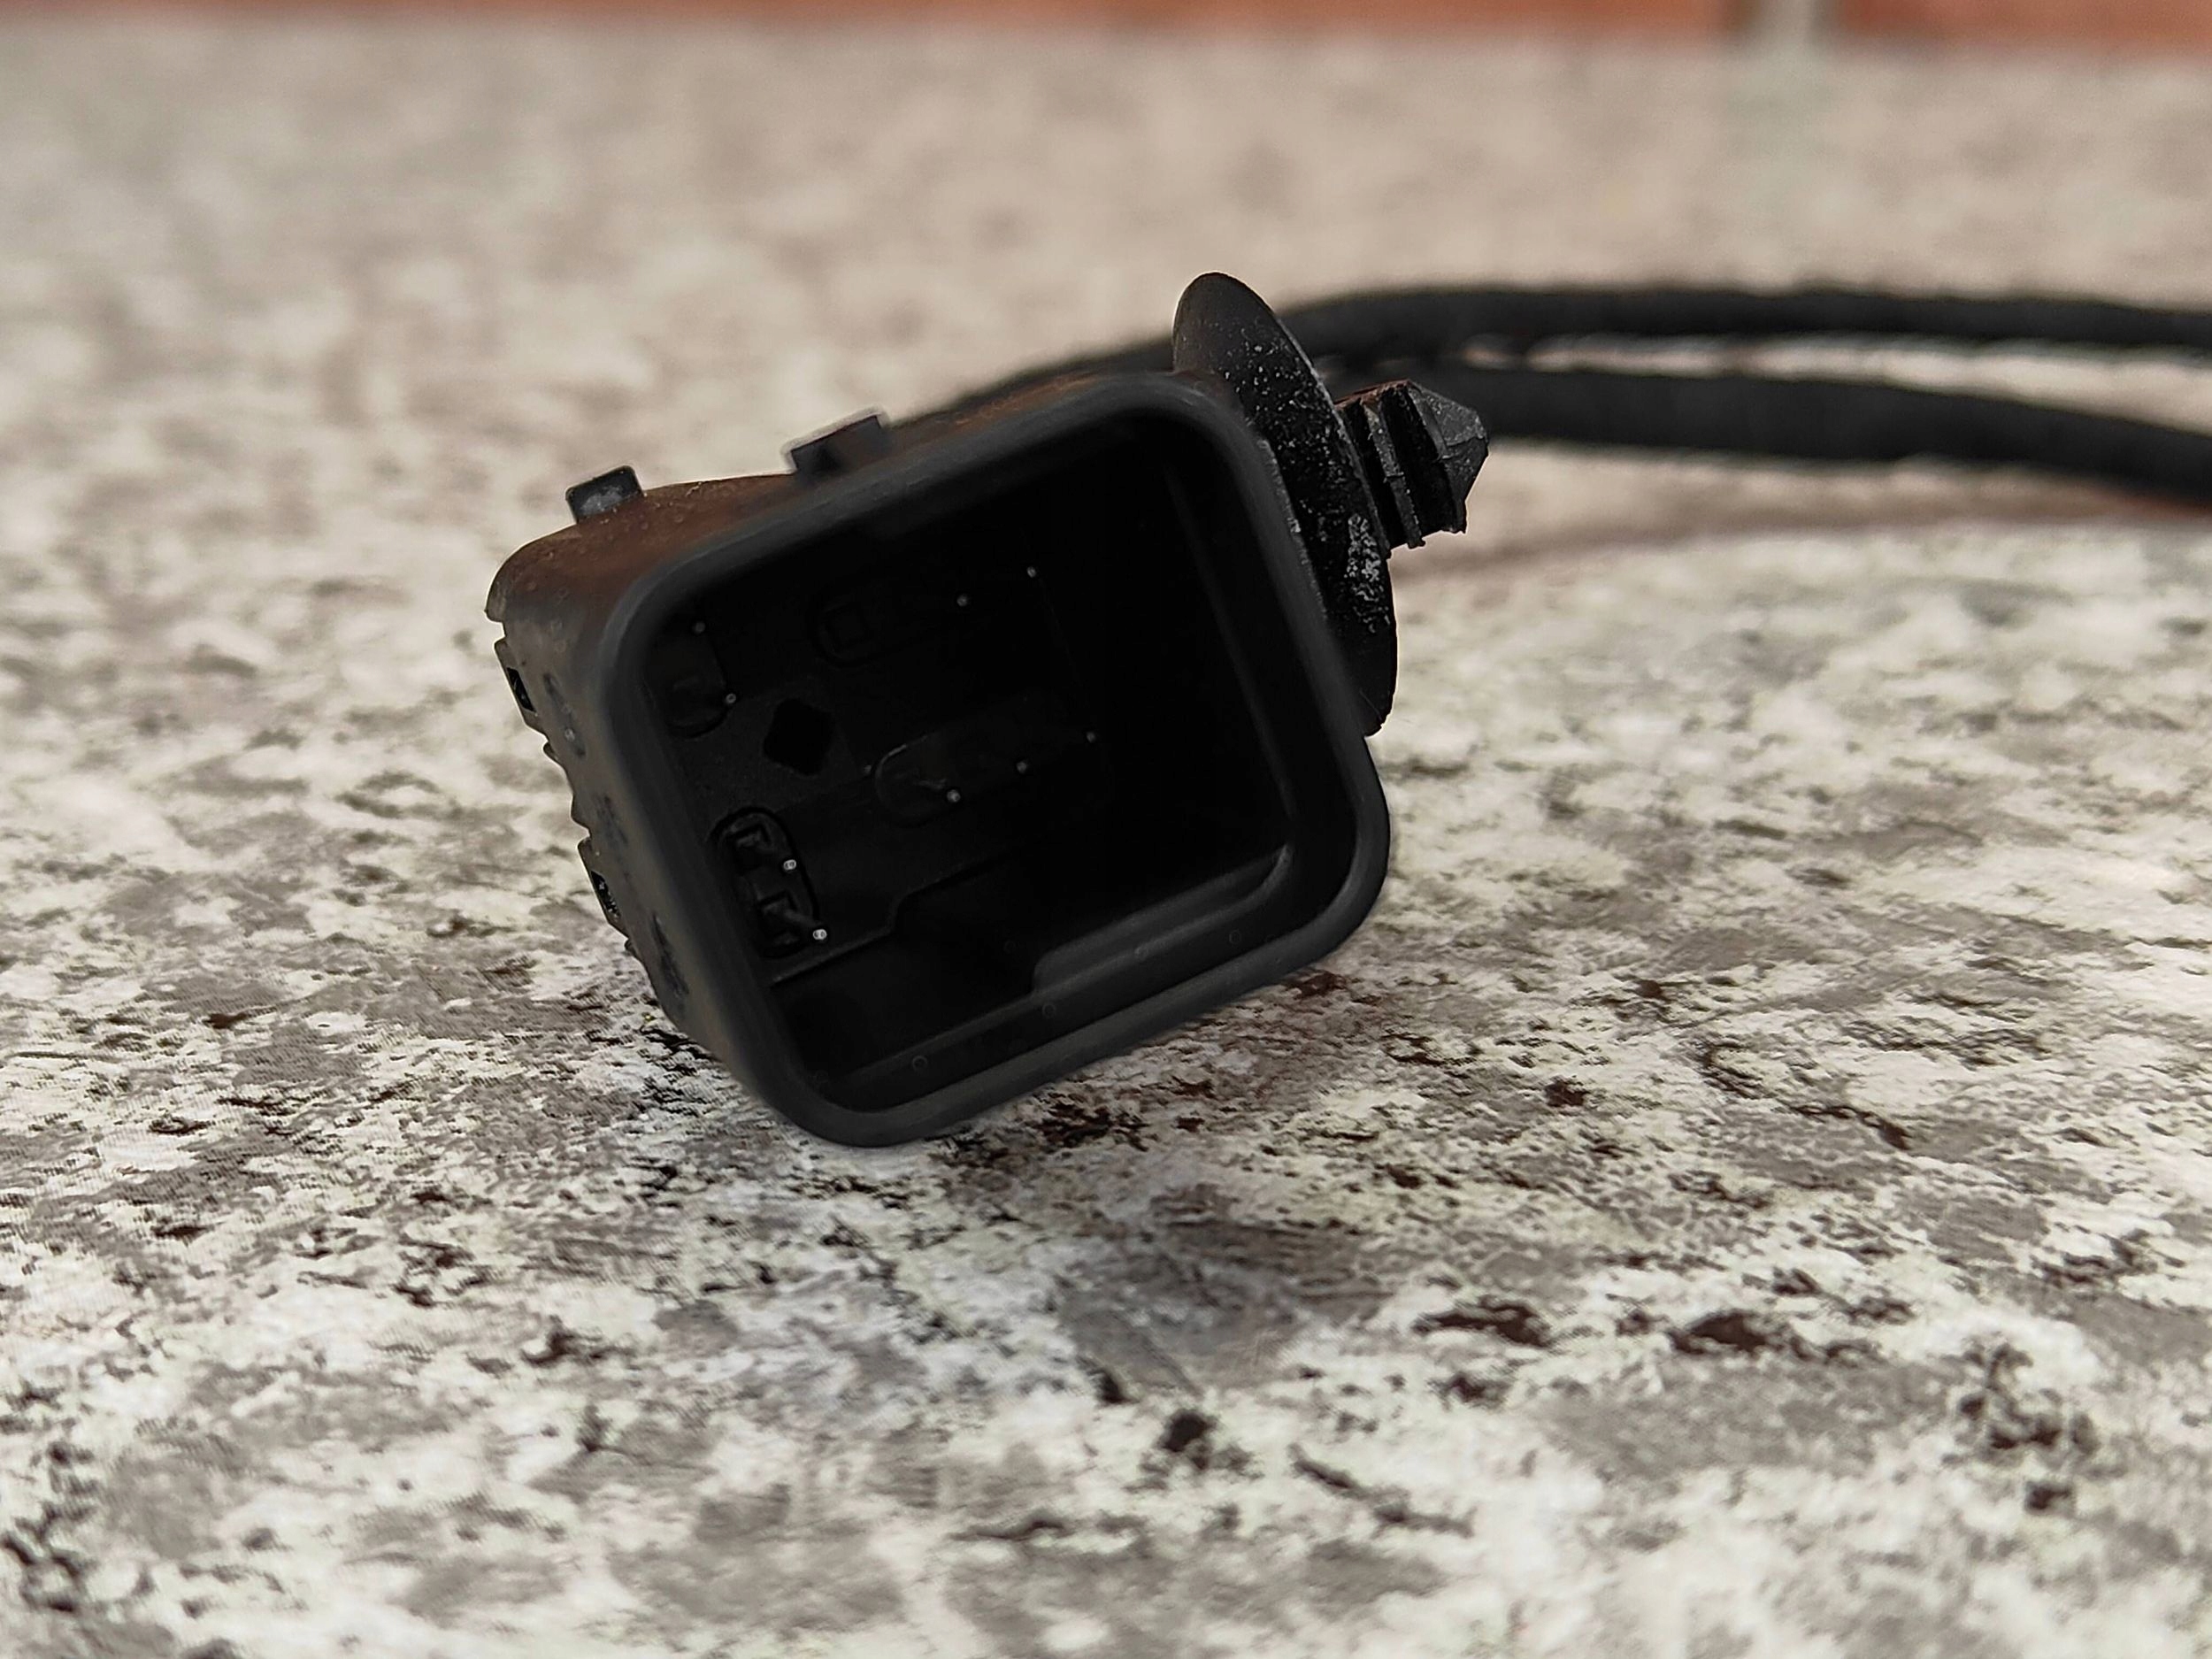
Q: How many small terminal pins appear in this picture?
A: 9